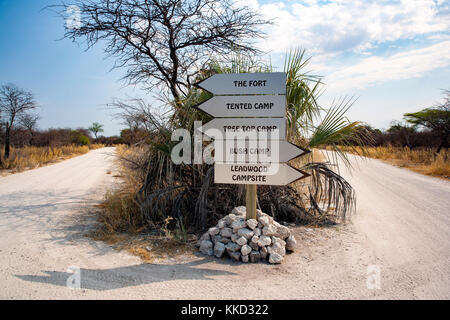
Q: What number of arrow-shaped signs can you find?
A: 5